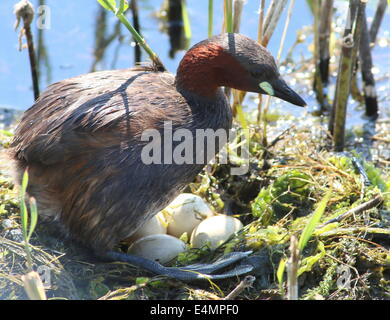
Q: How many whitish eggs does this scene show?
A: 4